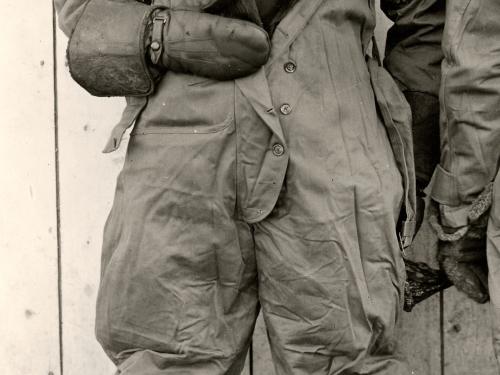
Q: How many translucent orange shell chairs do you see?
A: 0